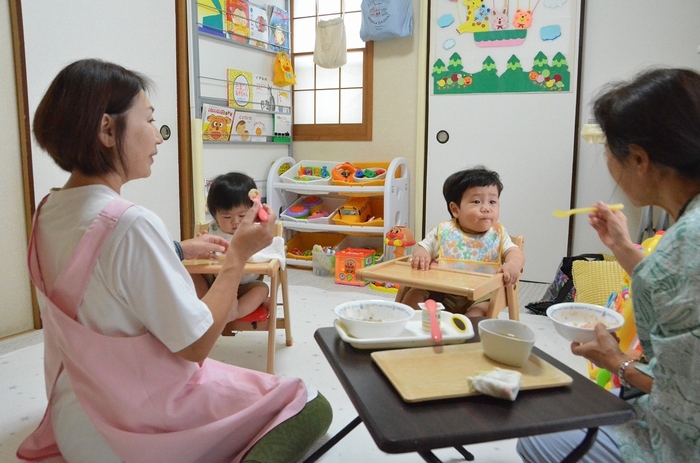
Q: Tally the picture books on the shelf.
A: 11